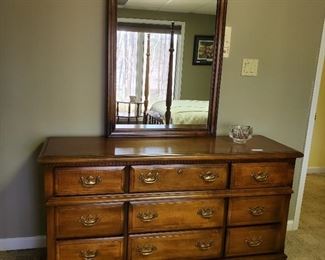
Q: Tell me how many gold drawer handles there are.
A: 12